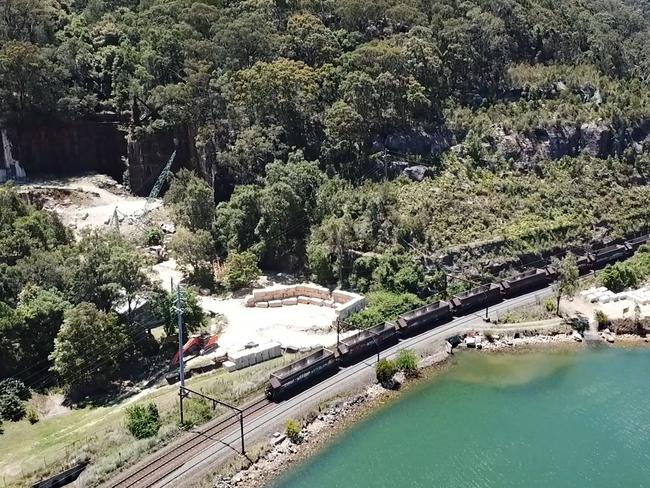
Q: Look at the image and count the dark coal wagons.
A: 8